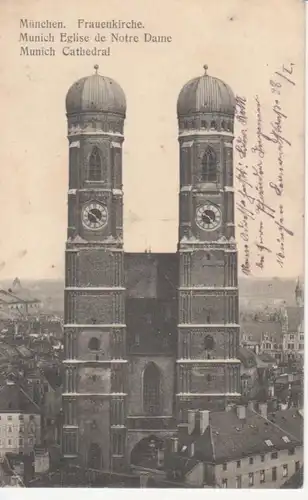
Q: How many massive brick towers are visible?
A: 2